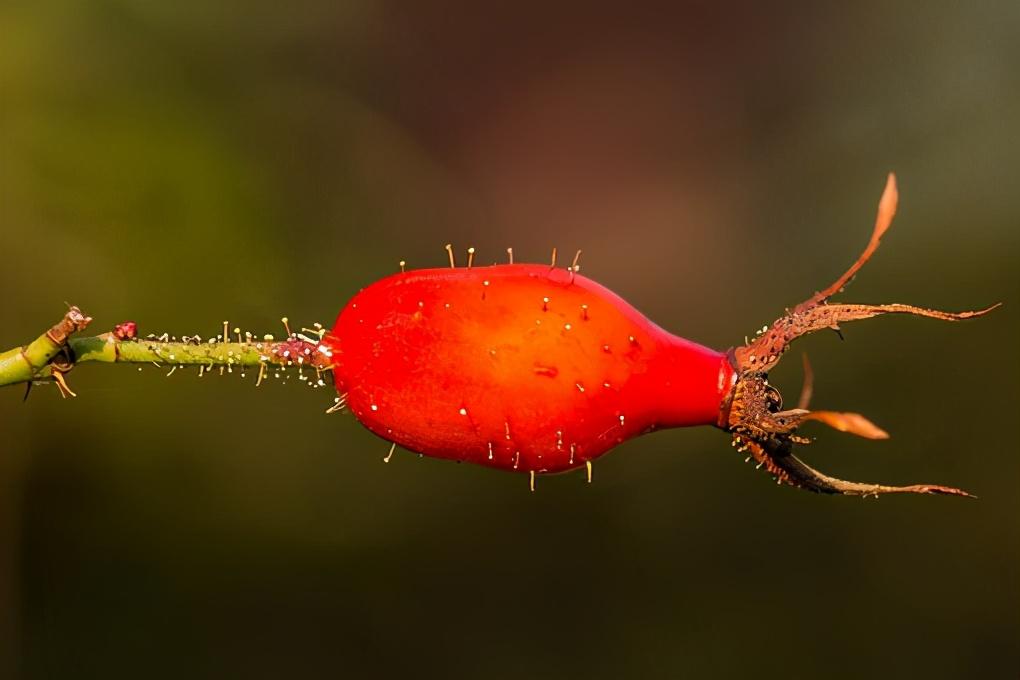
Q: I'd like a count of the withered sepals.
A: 5